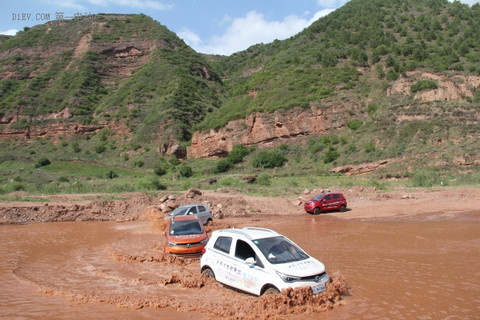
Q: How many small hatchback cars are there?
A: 4